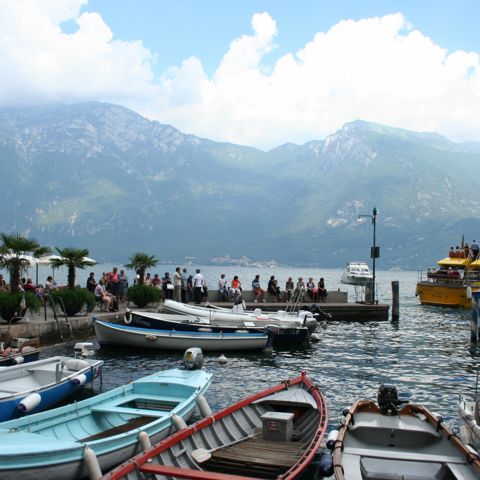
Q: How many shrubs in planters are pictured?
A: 3